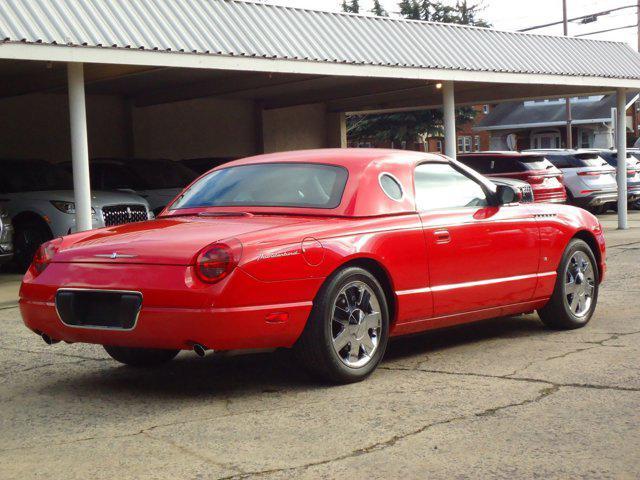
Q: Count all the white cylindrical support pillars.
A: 3